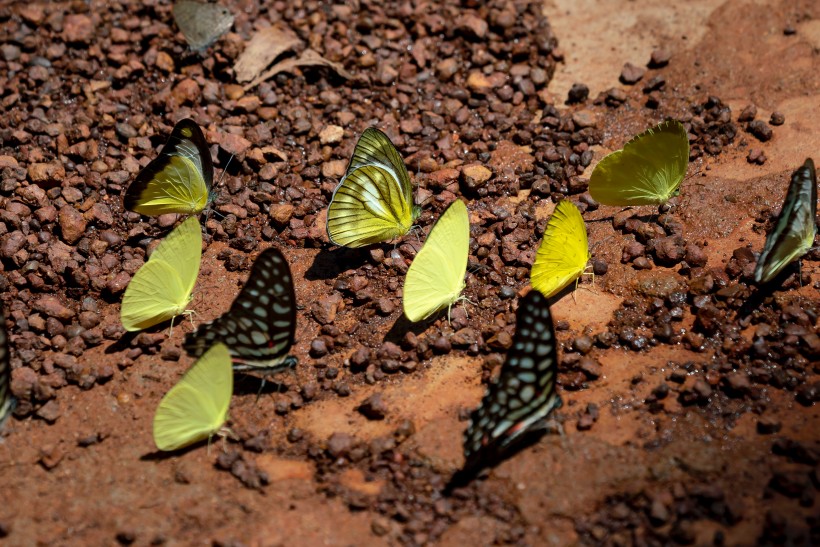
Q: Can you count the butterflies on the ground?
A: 12